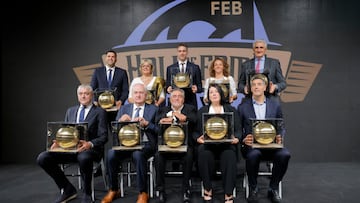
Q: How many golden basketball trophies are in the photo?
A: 10